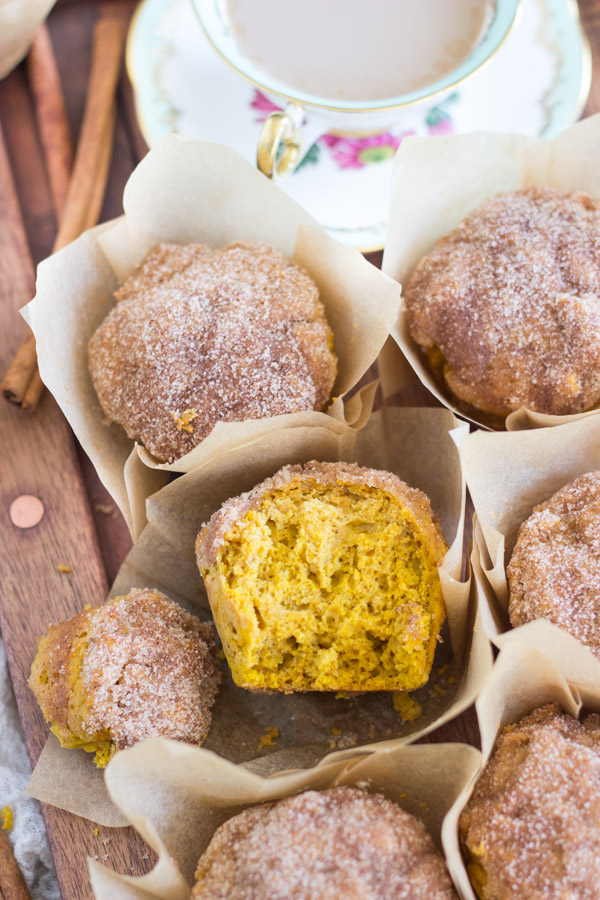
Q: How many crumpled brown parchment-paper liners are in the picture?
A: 6